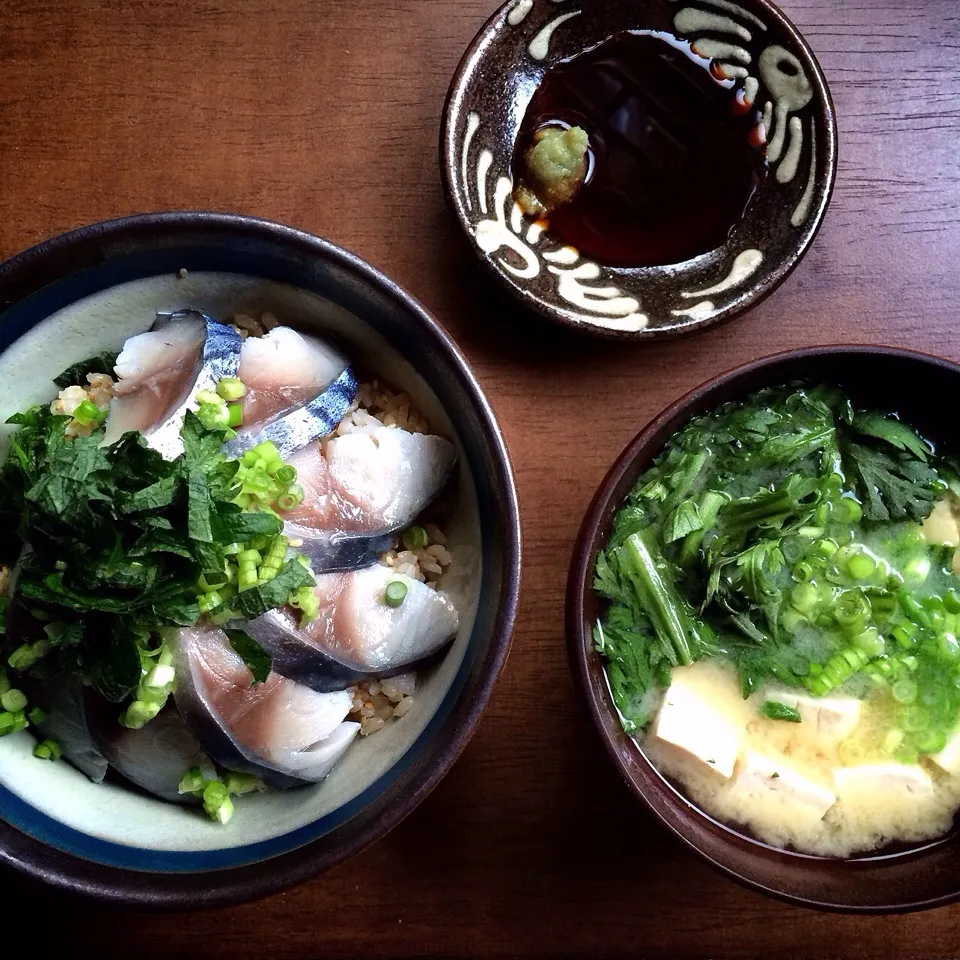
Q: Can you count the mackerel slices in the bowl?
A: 7